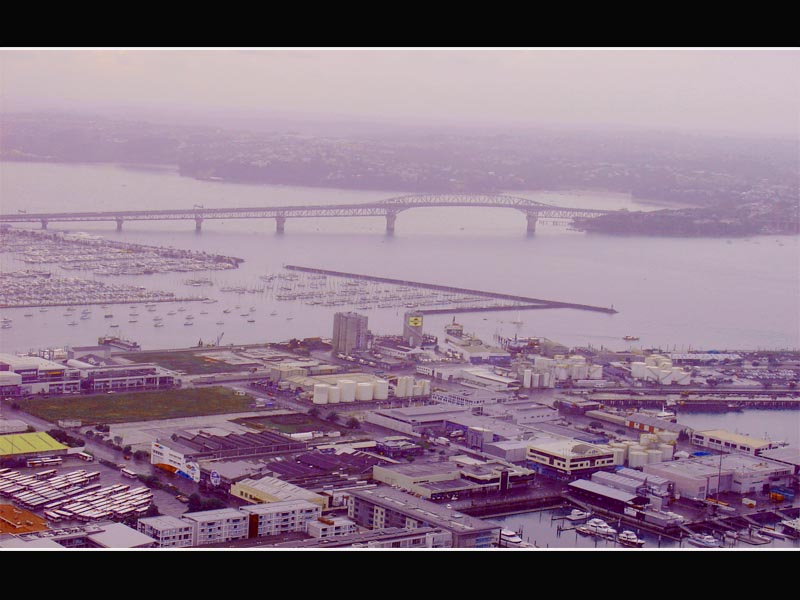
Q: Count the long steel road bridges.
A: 1